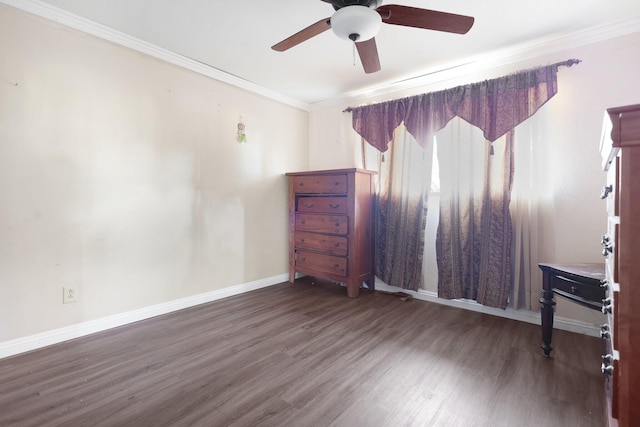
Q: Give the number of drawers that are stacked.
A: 5